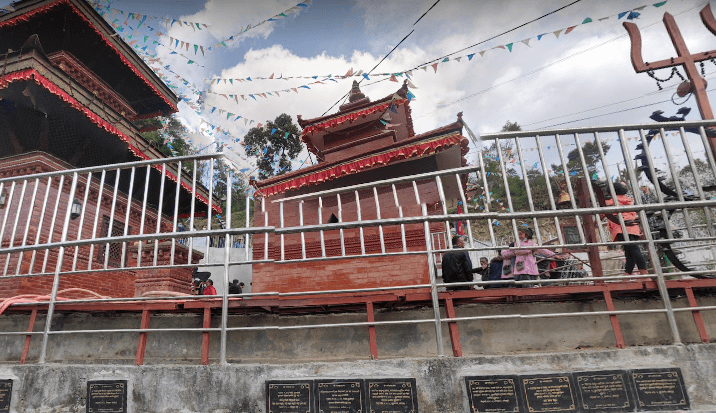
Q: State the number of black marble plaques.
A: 9